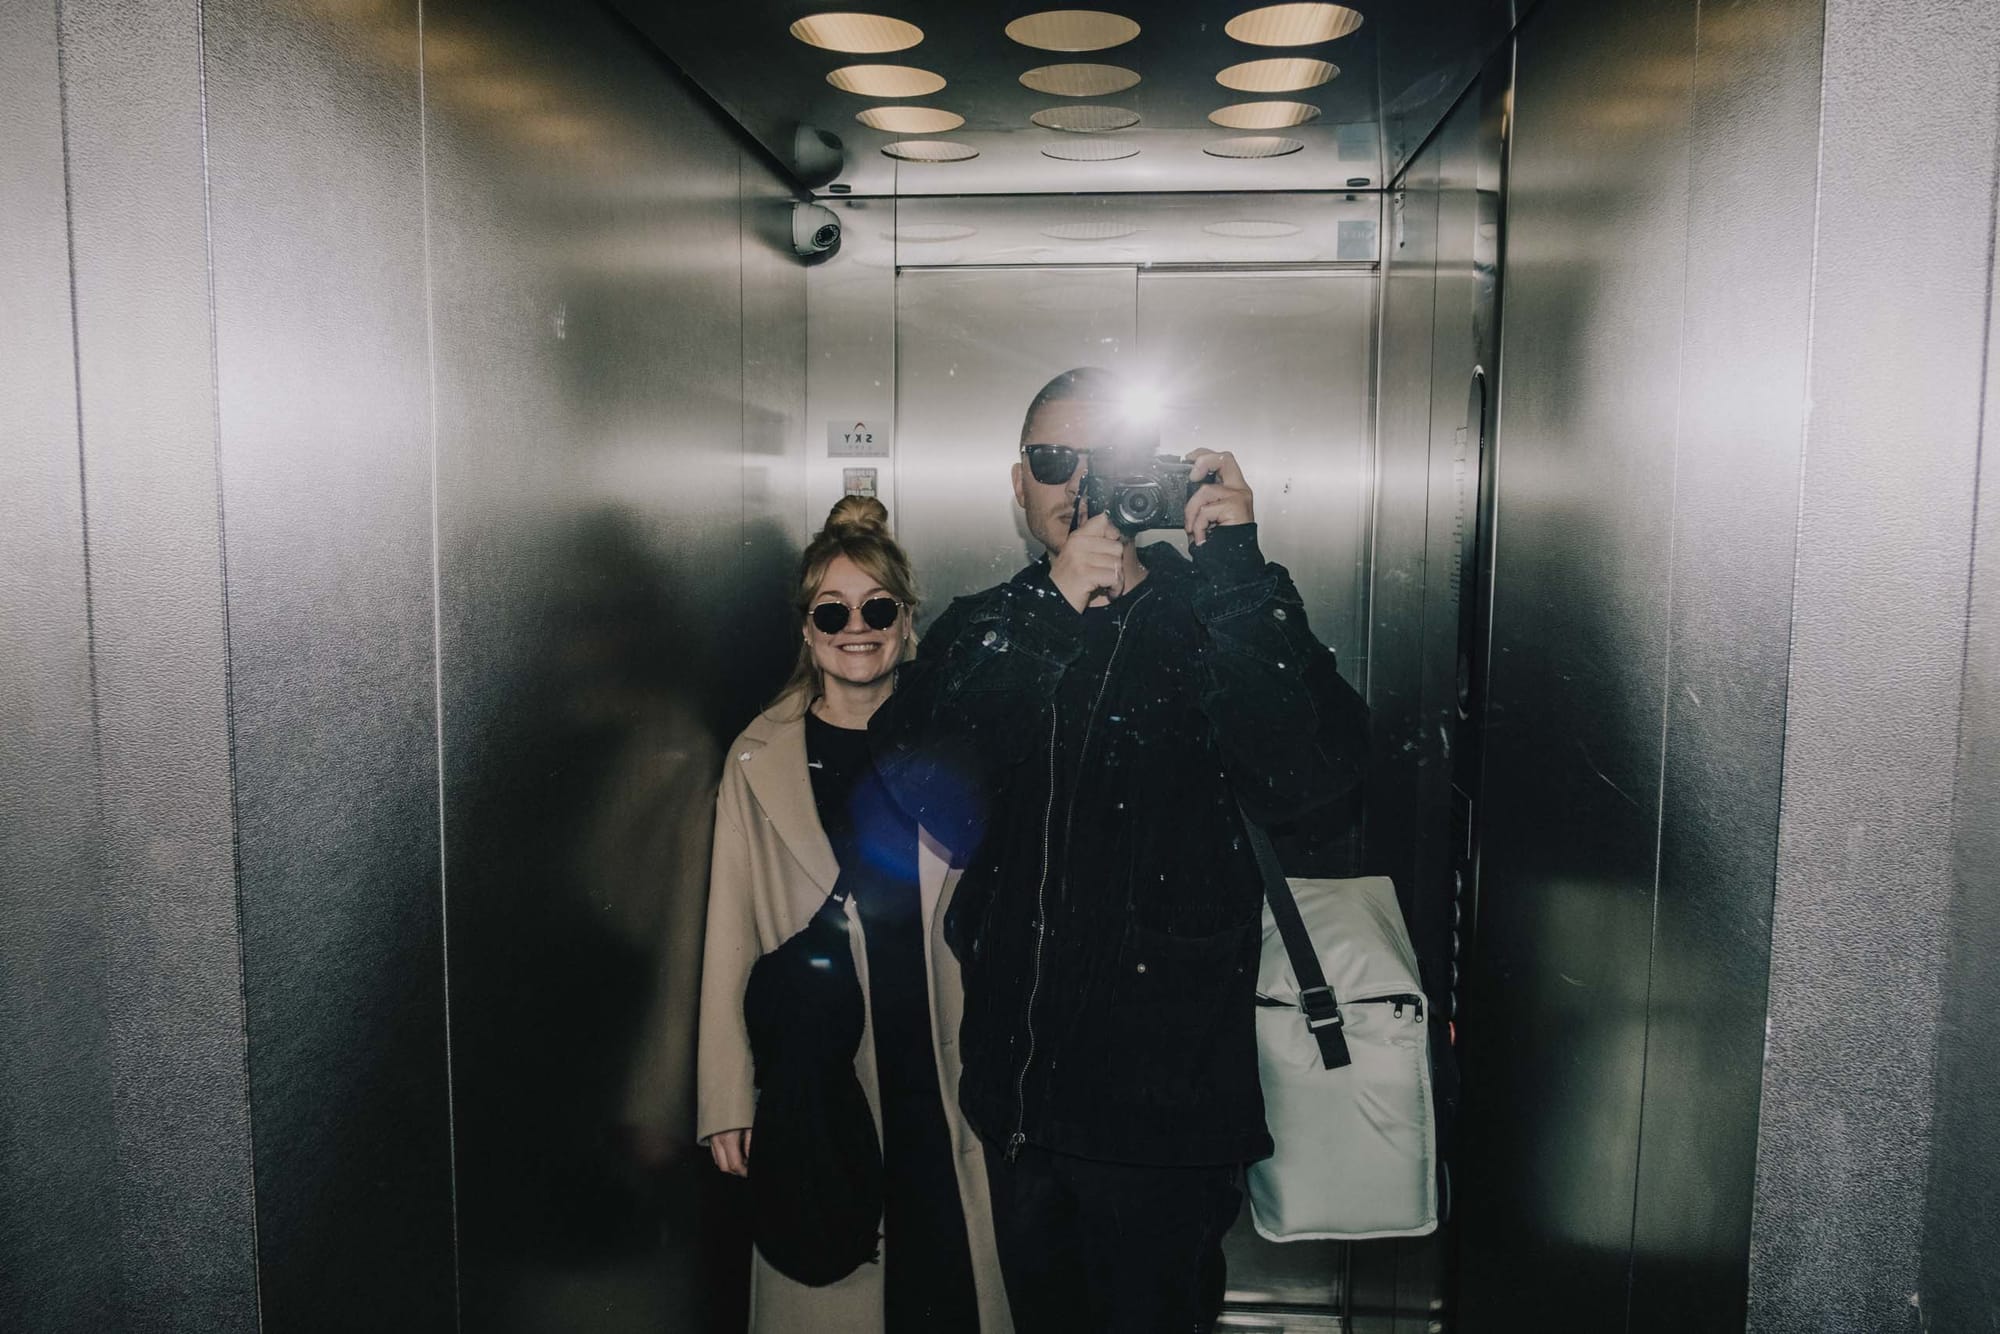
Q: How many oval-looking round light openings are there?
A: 12